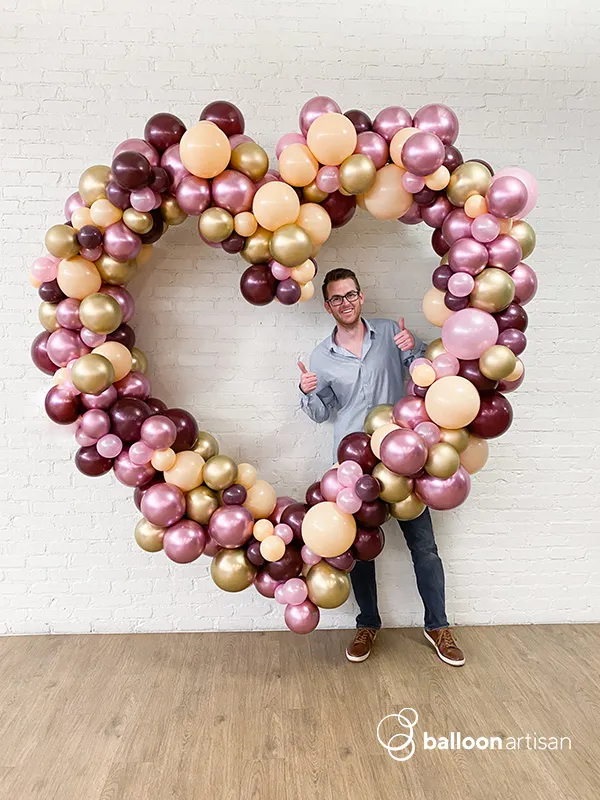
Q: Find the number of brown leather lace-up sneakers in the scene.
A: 2